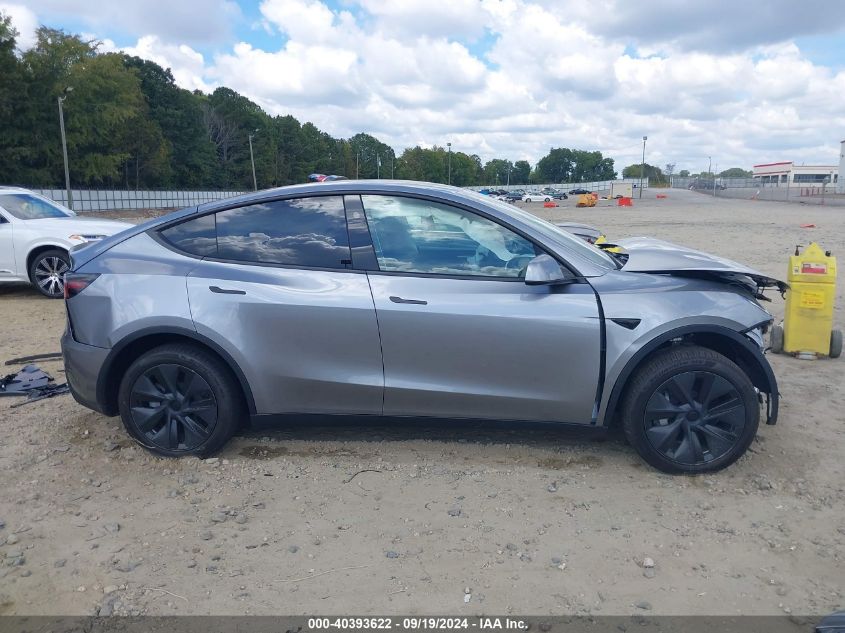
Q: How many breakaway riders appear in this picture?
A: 0